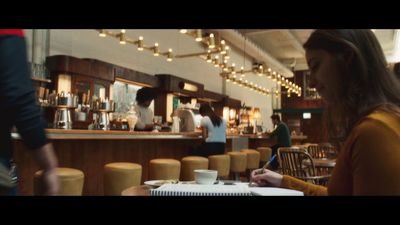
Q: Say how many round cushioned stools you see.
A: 8